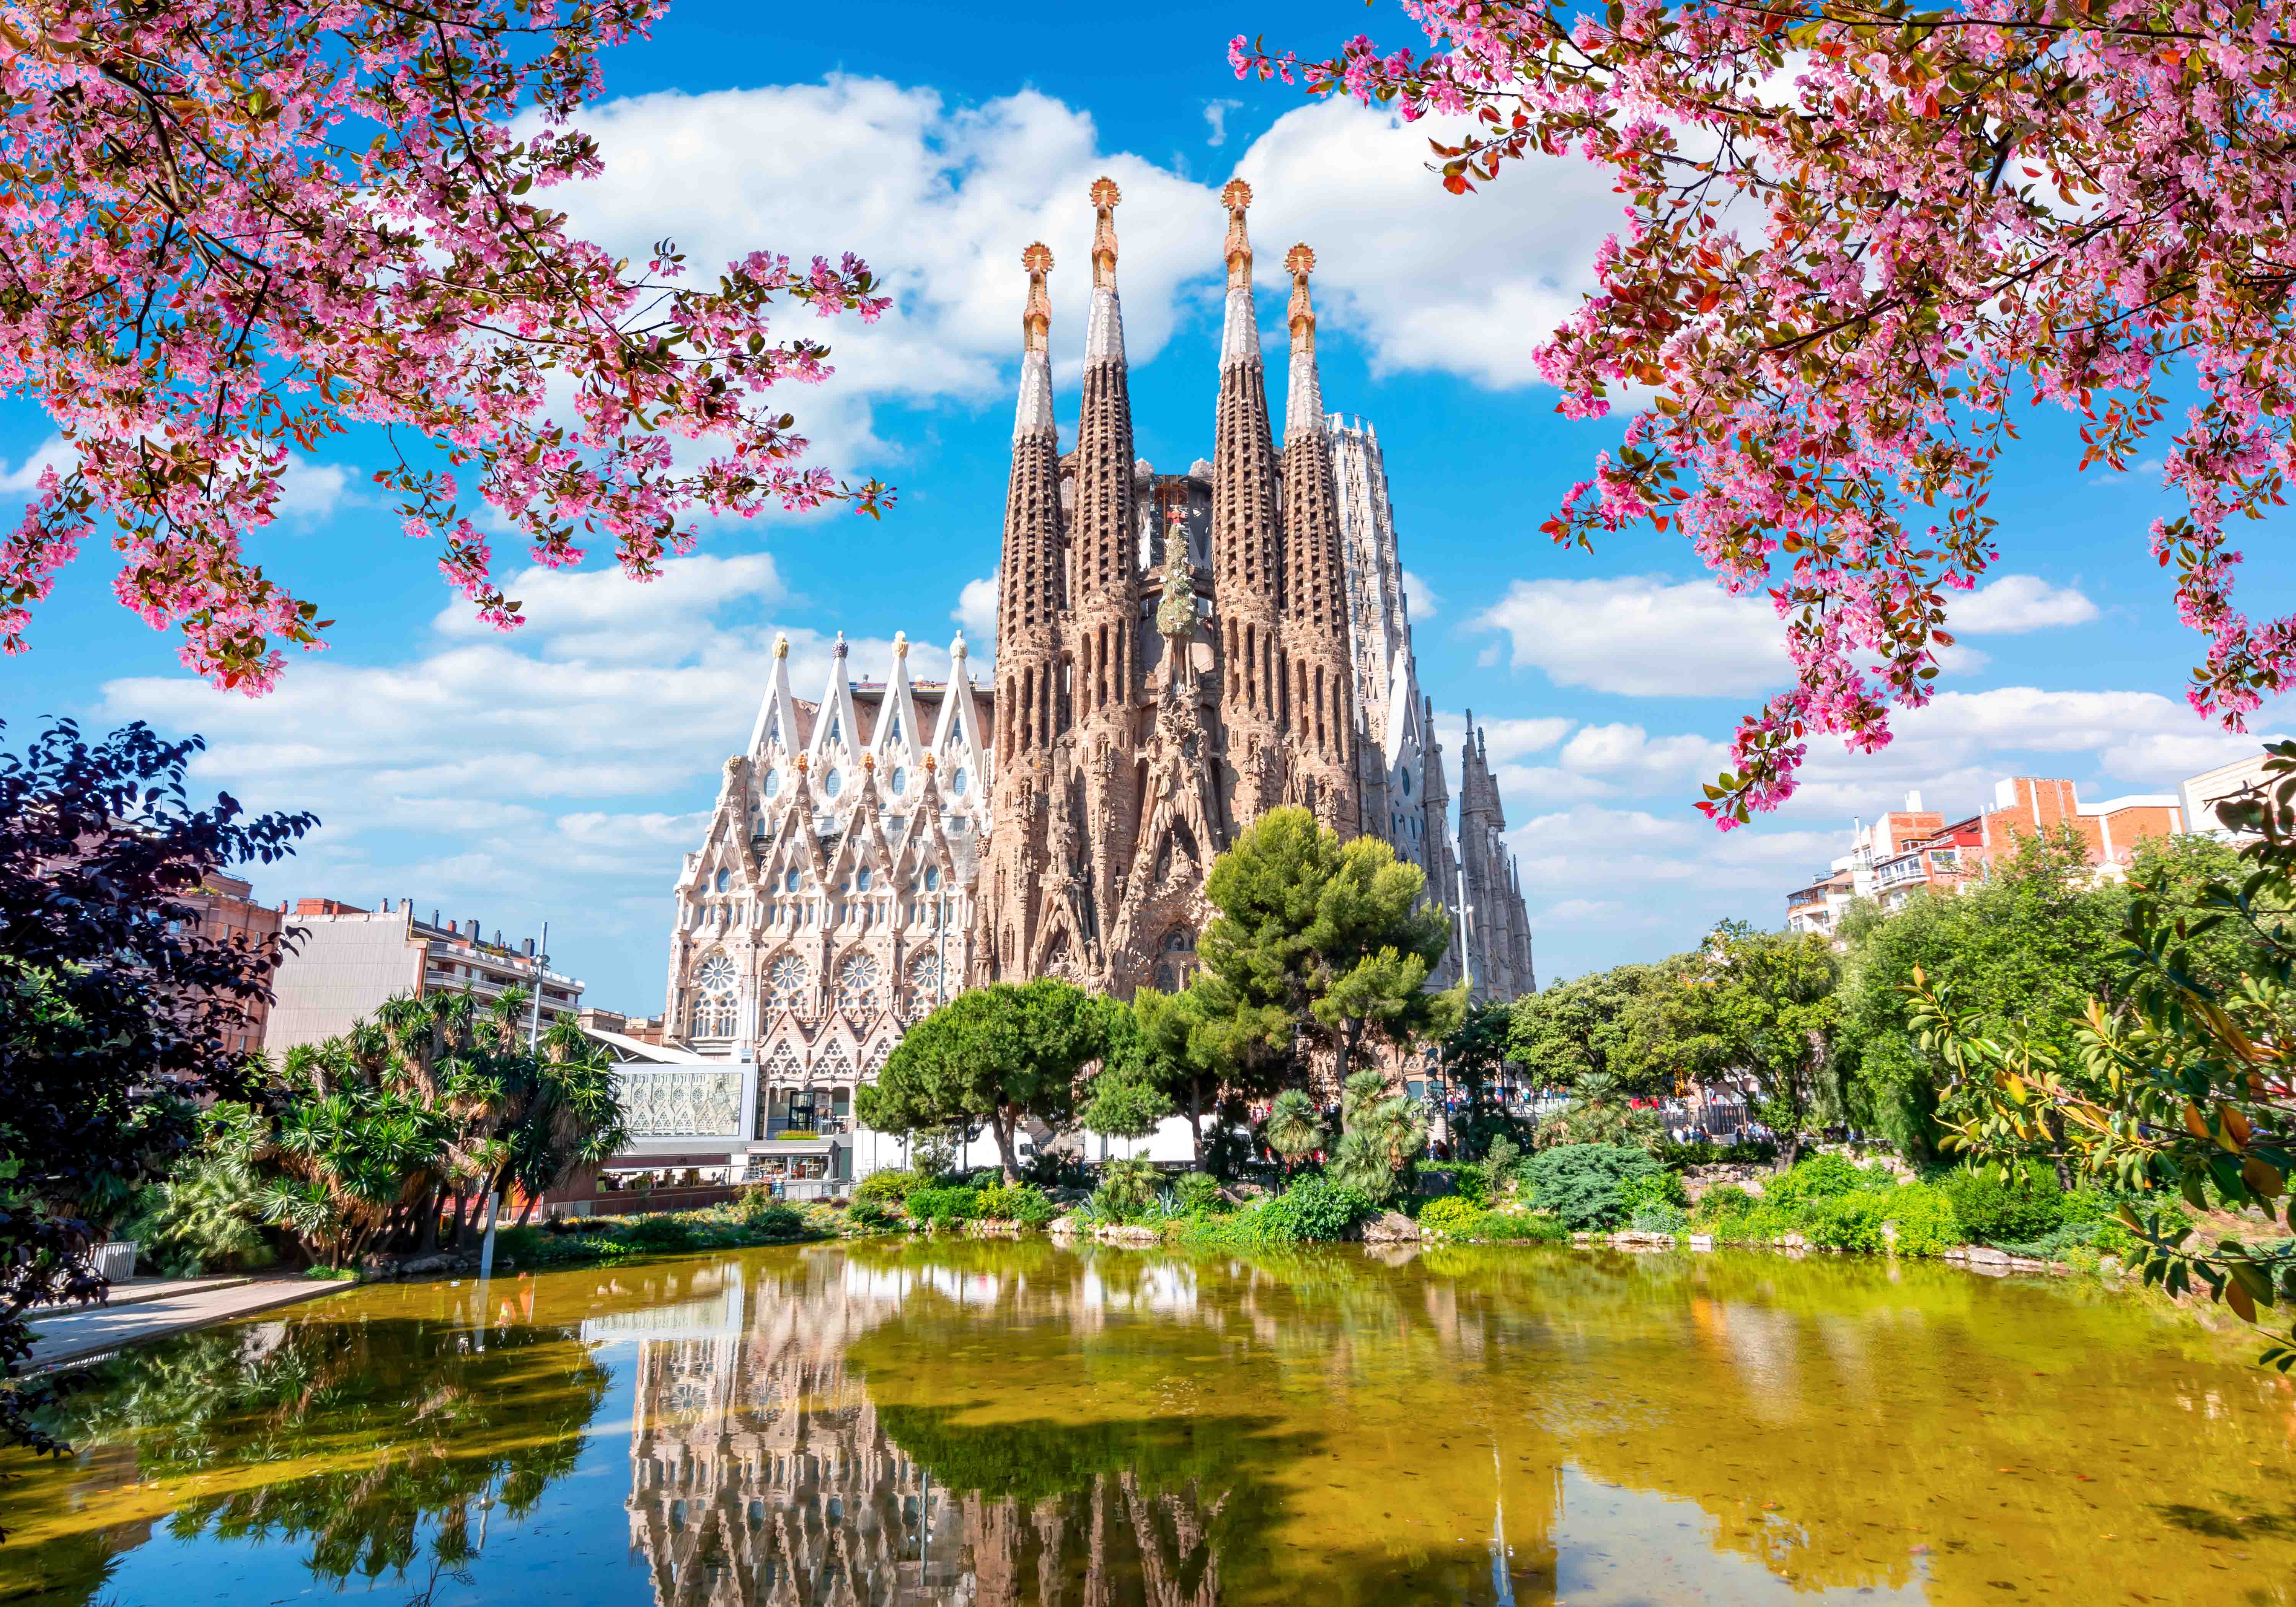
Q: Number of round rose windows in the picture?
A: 4